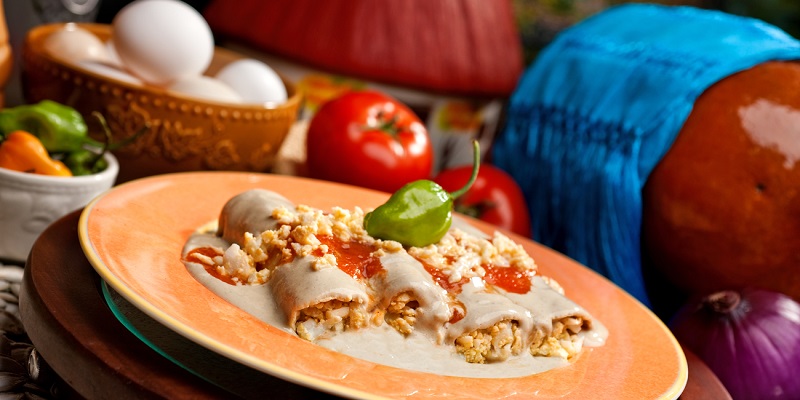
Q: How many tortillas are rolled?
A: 4